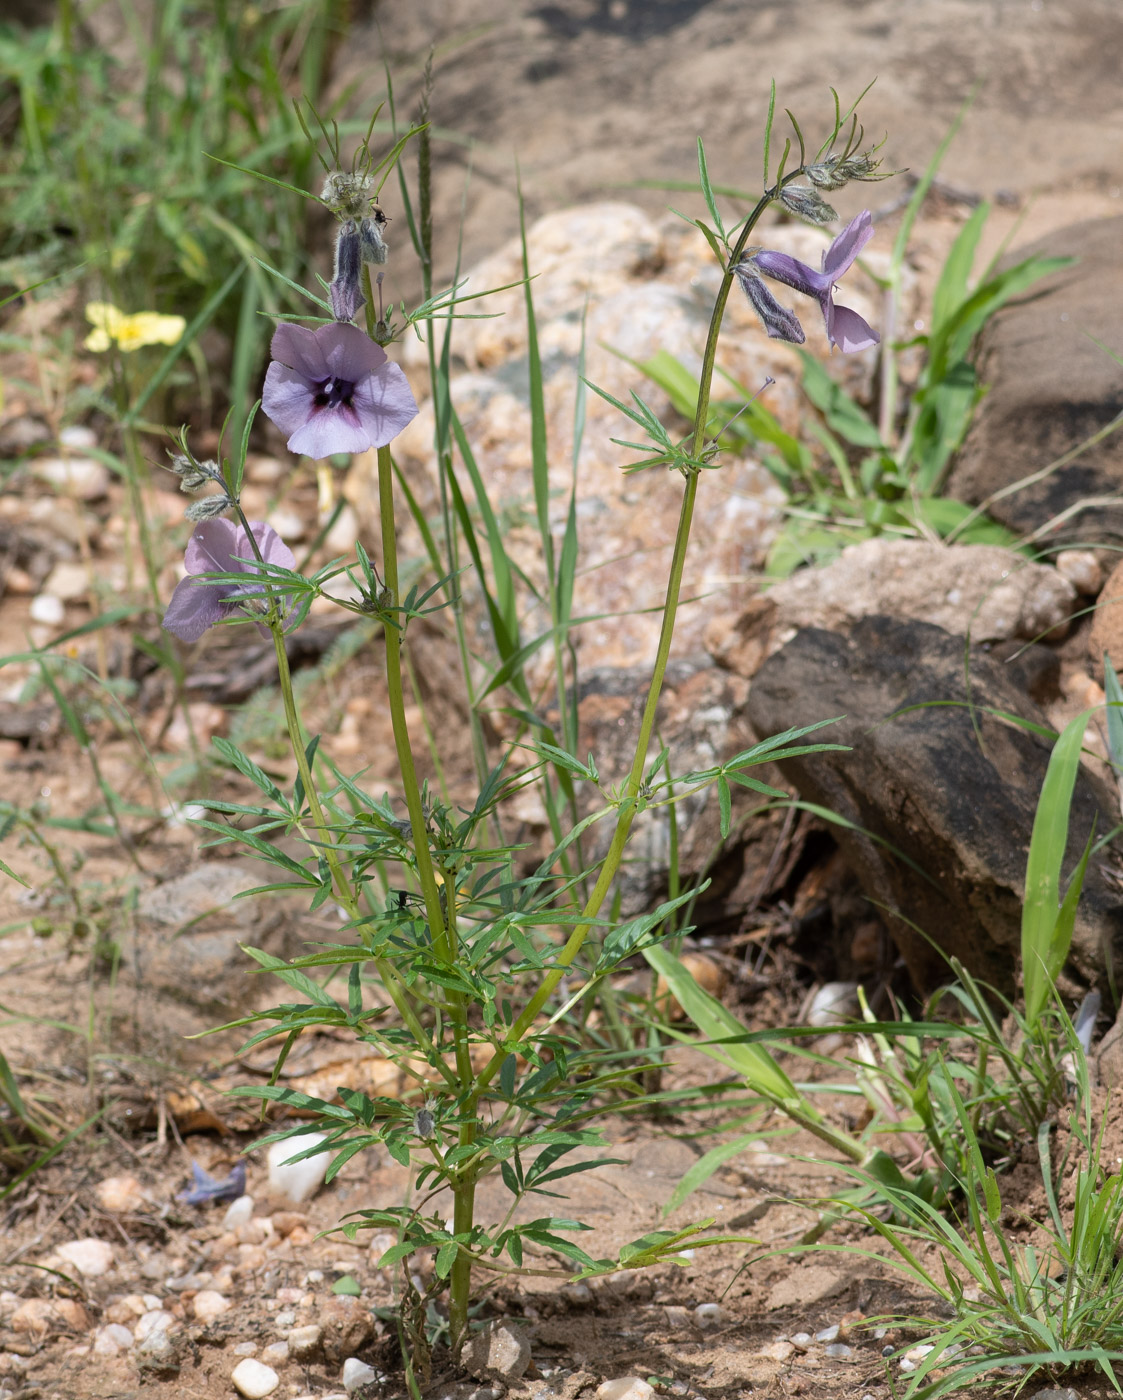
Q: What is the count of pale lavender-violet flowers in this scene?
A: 3